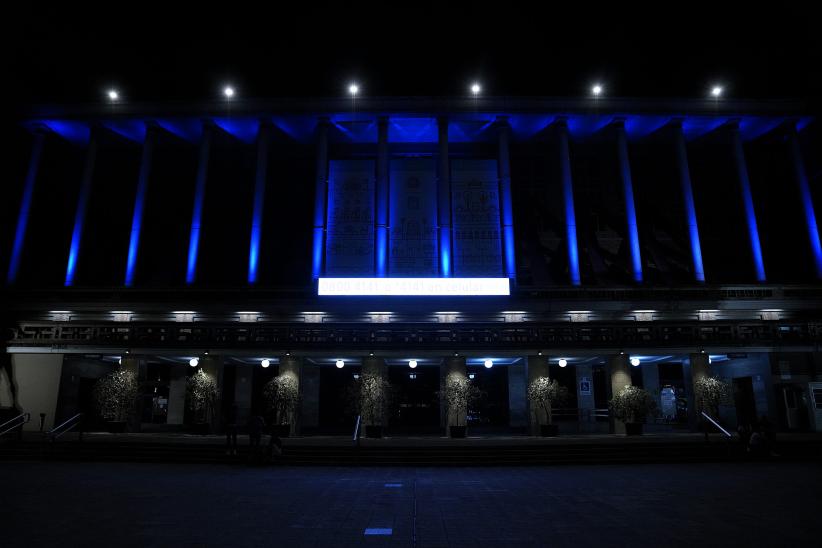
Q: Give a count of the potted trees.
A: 8